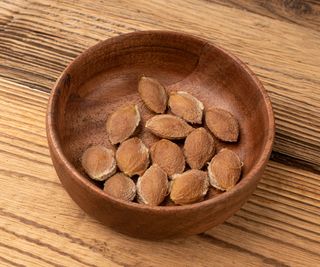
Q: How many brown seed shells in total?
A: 13